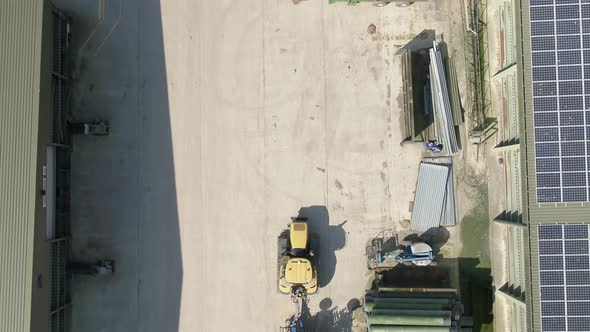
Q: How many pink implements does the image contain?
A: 0